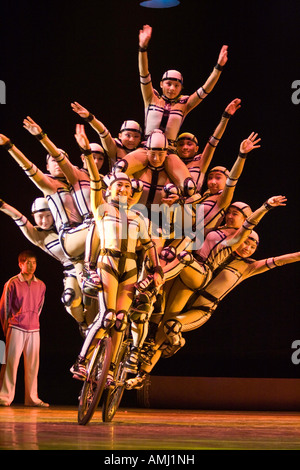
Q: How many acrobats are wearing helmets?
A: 11